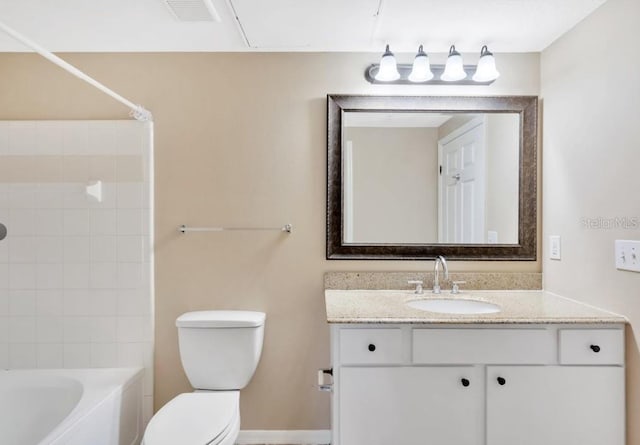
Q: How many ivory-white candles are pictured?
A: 0